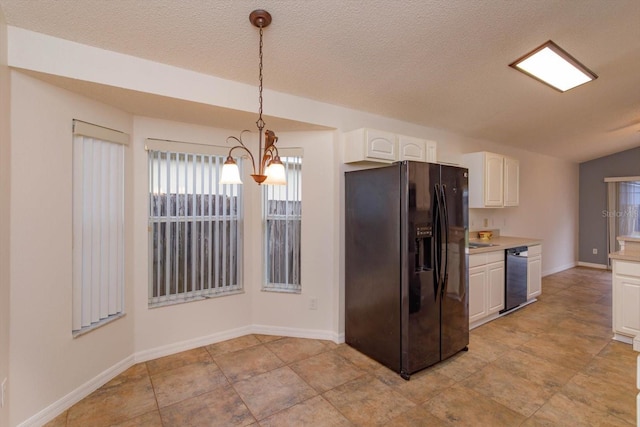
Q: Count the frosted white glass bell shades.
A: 3